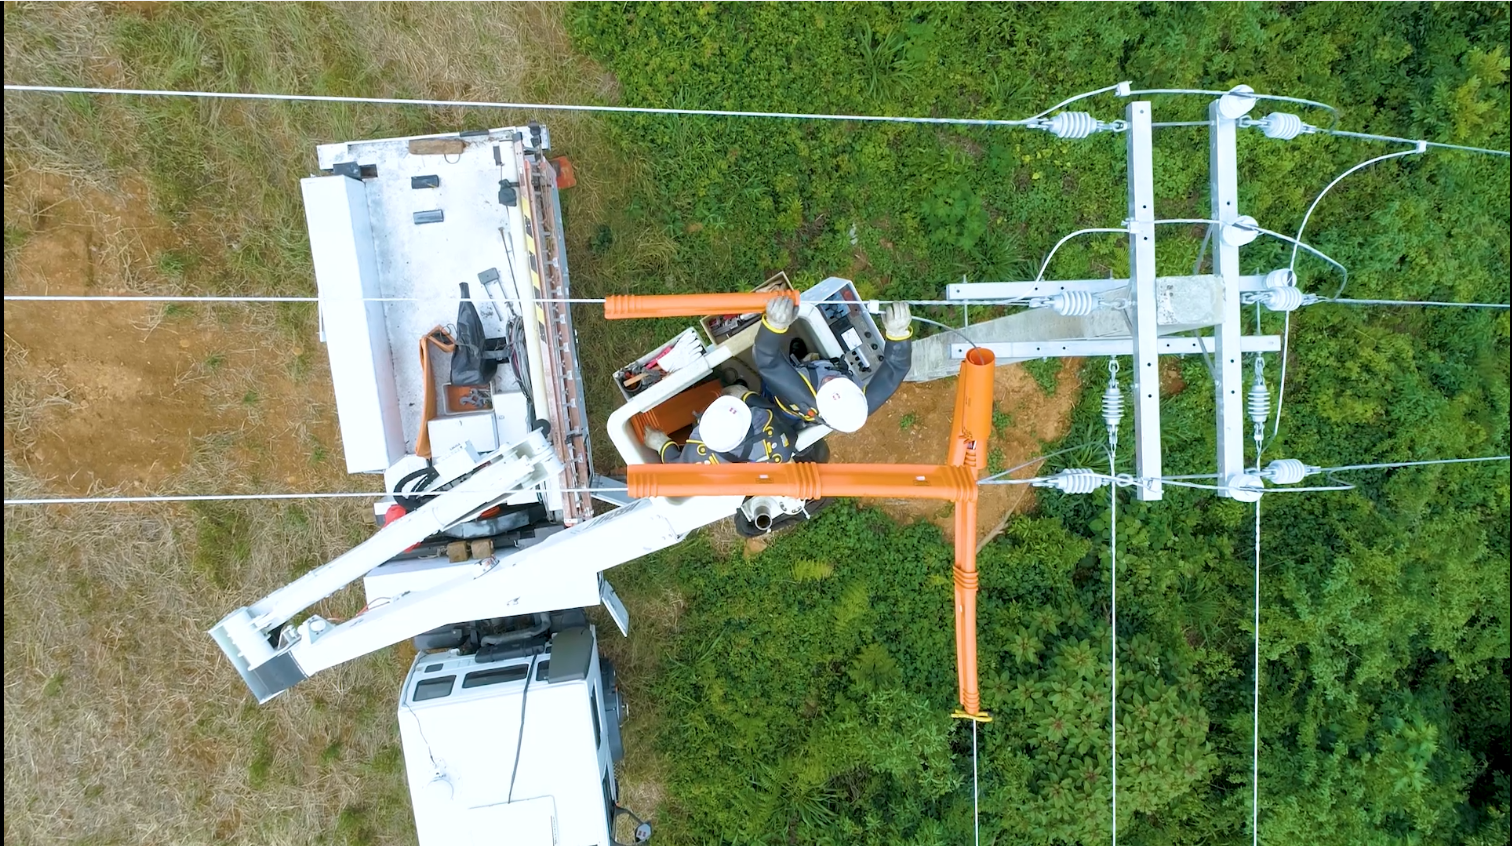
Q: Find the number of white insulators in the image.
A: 12